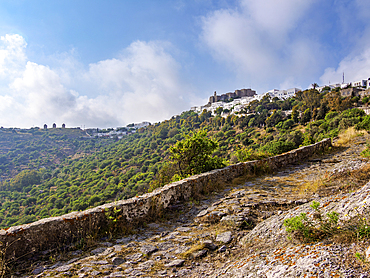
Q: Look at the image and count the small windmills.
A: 3